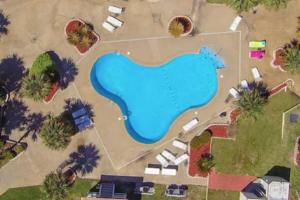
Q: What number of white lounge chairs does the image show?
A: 14